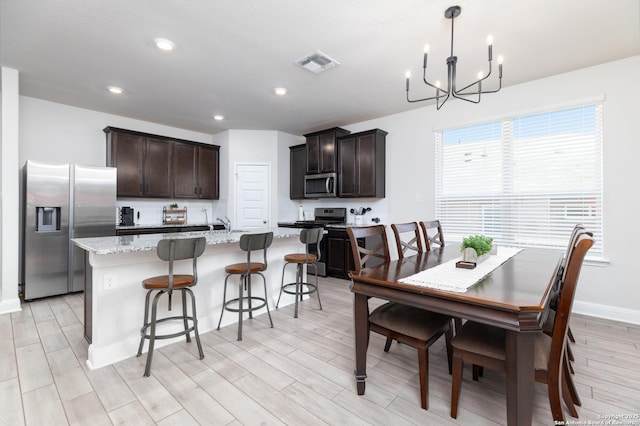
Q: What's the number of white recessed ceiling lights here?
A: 4